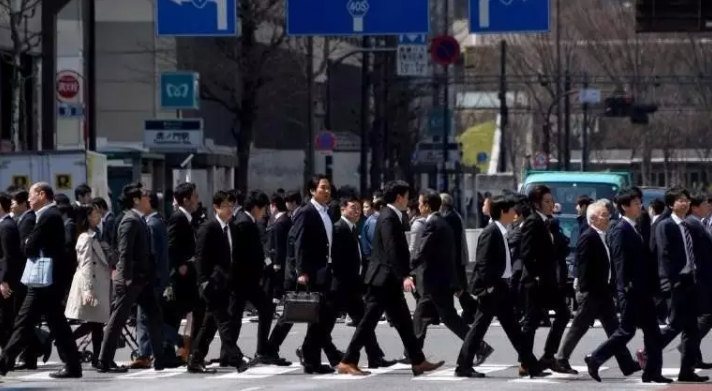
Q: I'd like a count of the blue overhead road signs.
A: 3